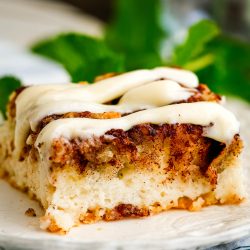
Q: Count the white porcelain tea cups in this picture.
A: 0